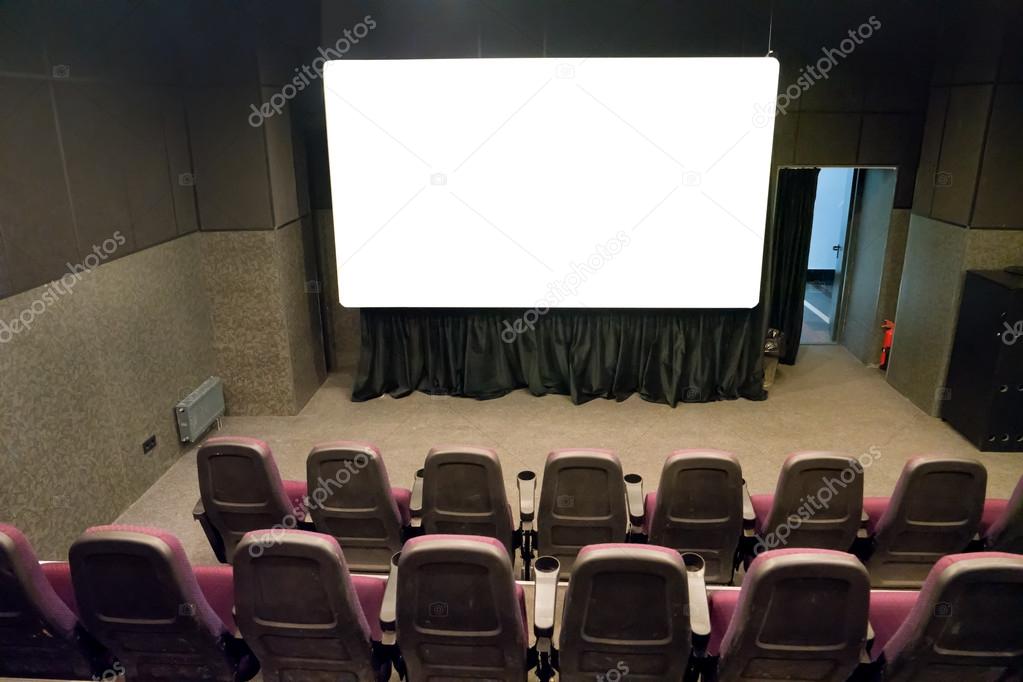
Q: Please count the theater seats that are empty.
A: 15